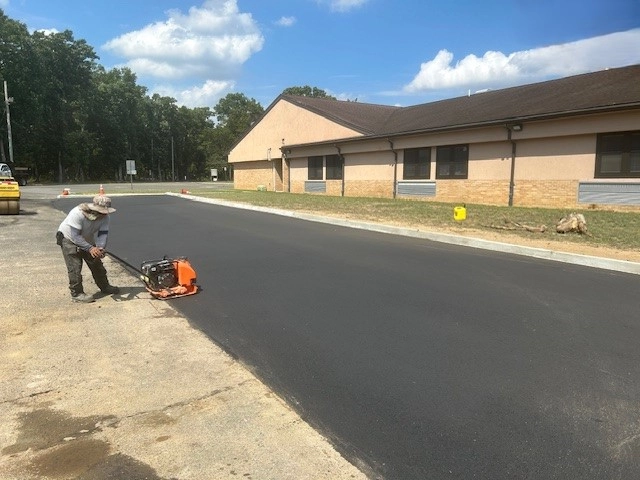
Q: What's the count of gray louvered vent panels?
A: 3